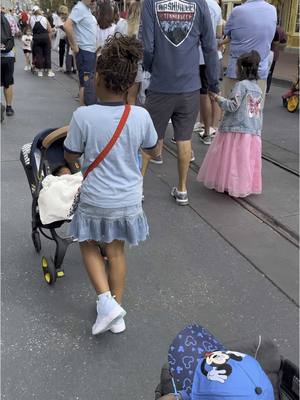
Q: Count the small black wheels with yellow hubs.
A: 2